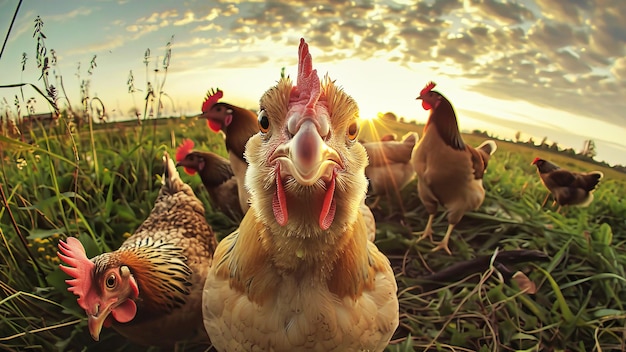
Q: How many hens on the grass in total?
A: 7